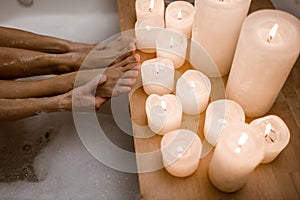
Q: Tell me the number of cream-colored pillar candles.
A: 13